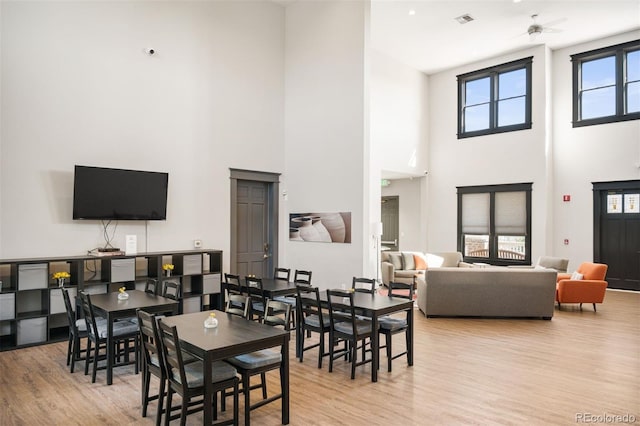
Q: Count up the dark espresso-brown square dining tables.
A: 4